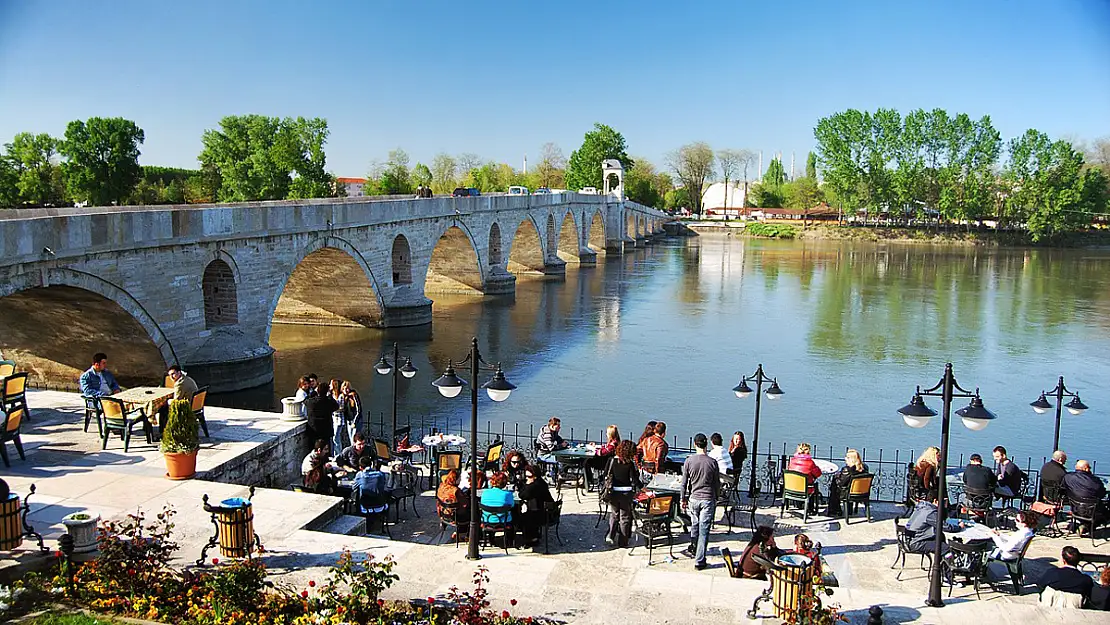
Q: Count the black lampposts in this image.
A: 5